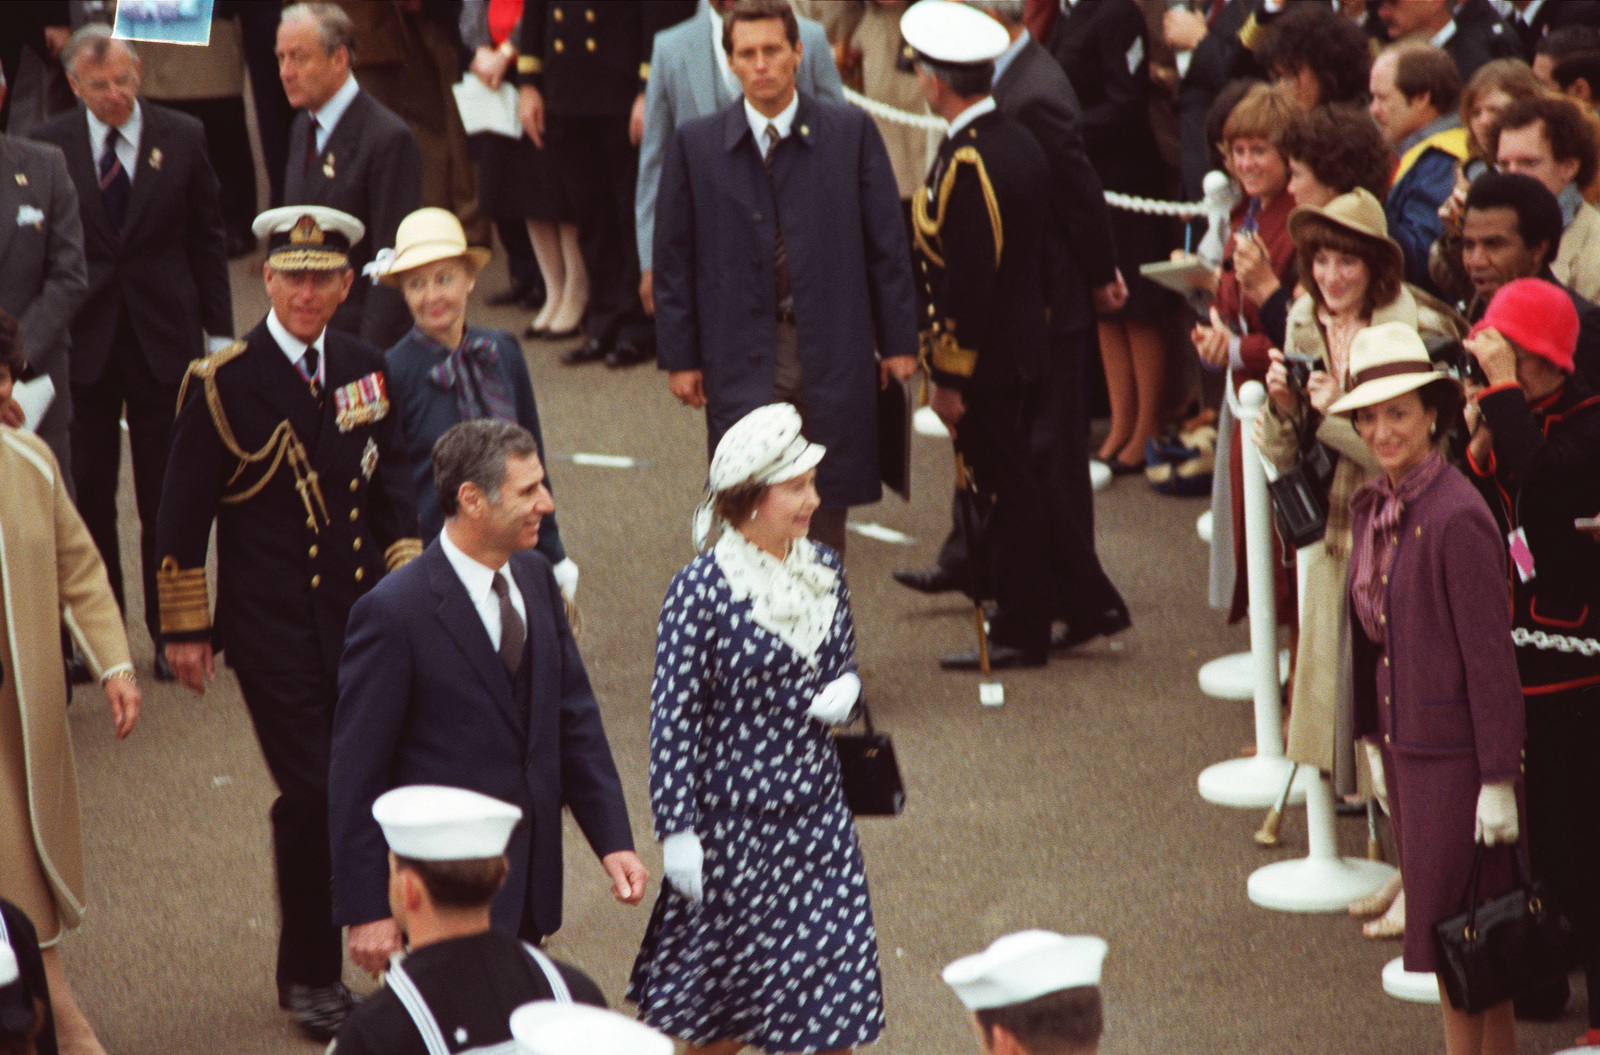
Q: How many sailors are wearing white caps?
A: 3